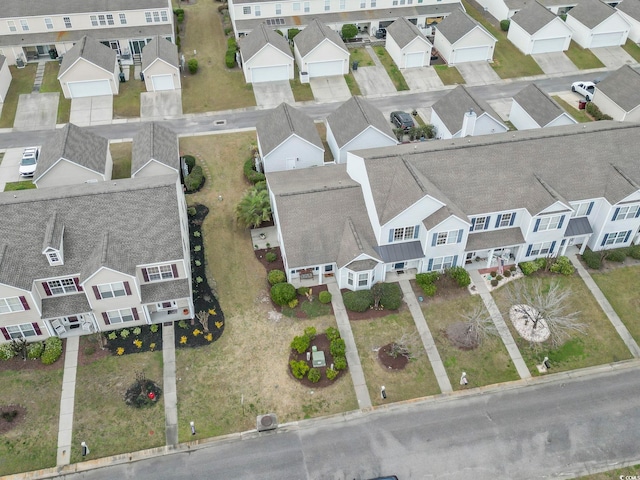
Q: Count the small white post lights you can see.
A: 5